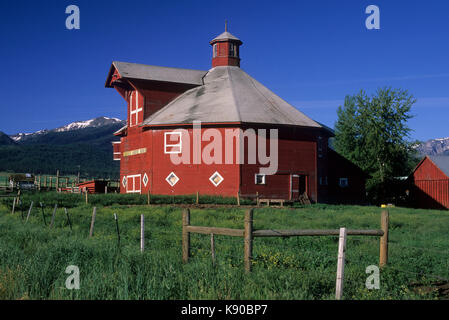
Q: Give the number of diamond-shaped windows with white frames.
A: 4